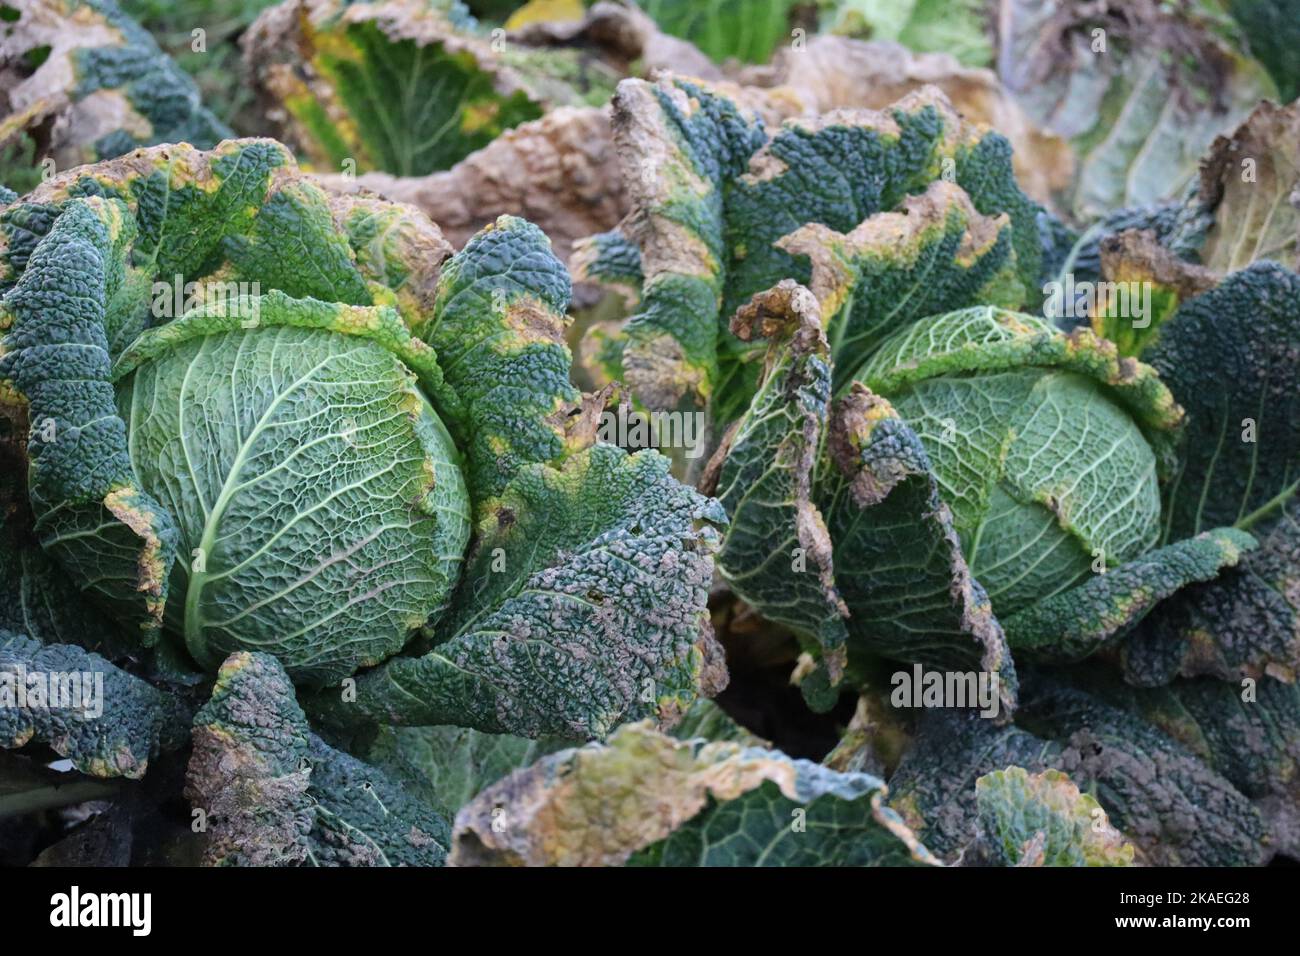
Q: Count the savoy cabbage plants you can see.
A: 2